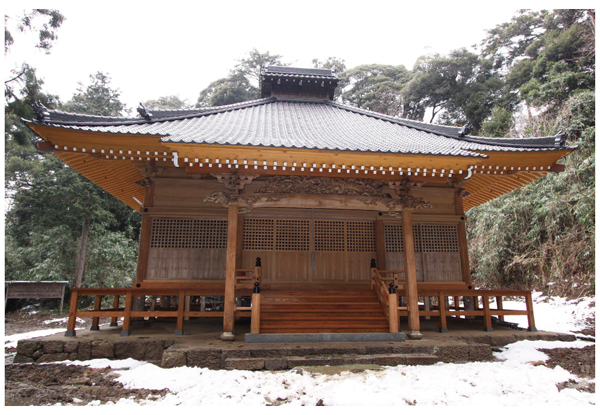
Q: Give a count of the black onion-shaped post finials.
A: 4